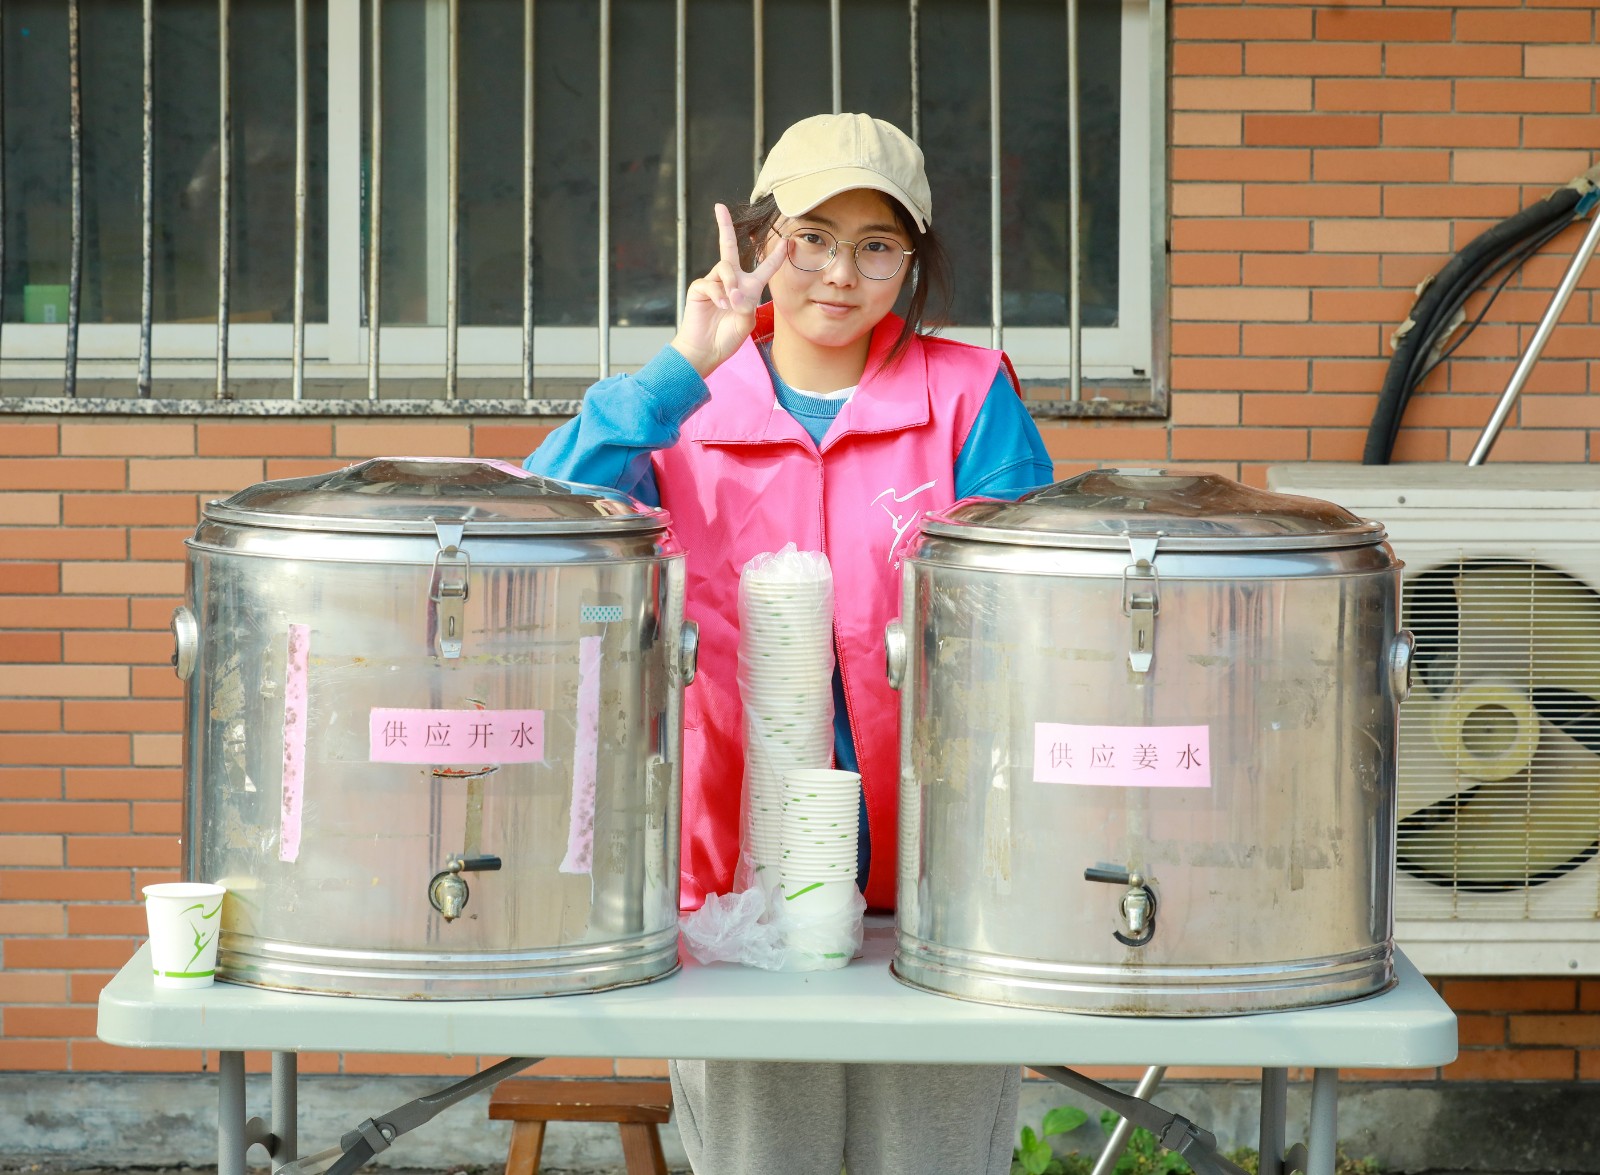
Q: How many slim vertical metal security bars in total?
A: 14